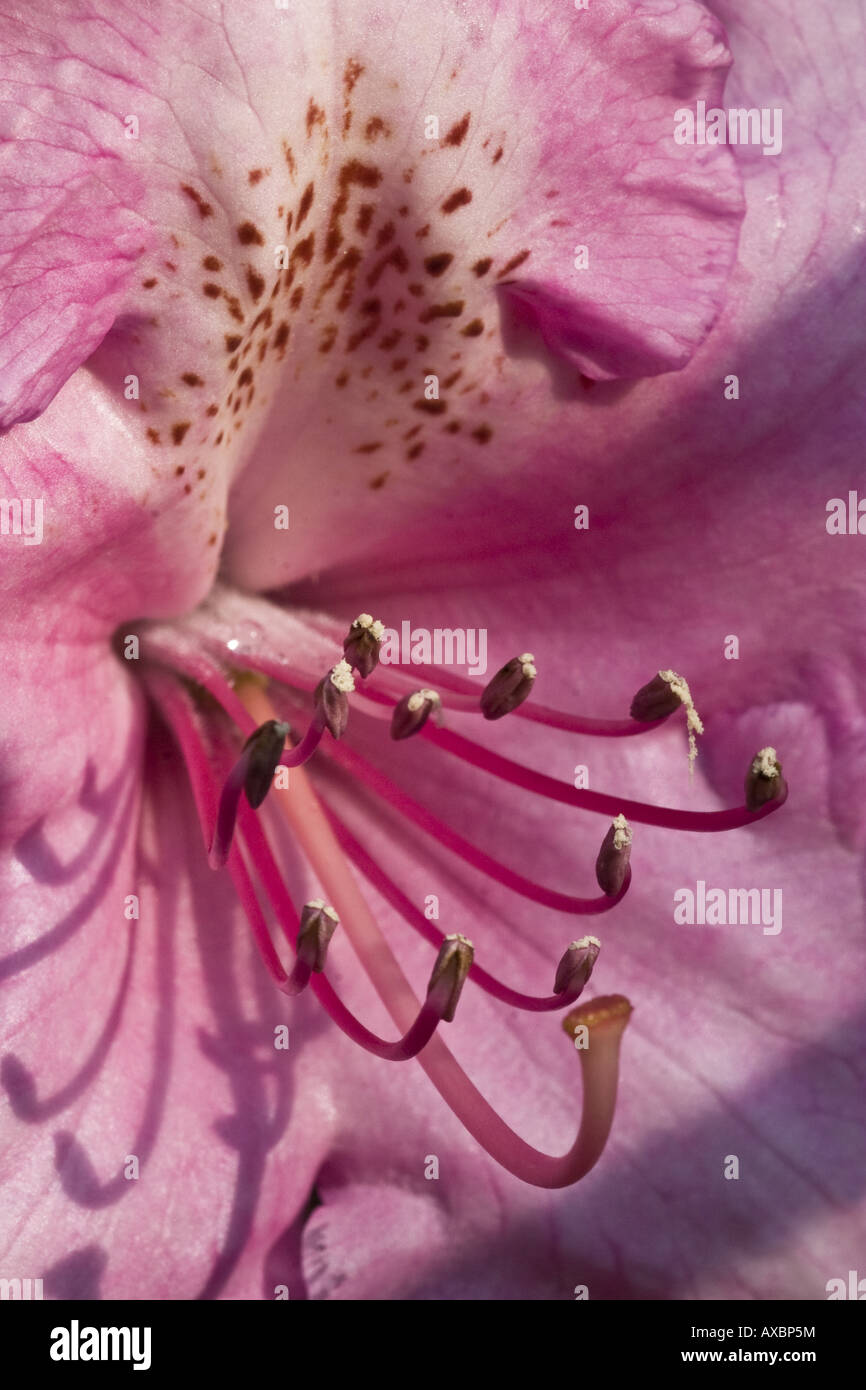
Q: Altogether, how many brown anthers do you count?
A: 11